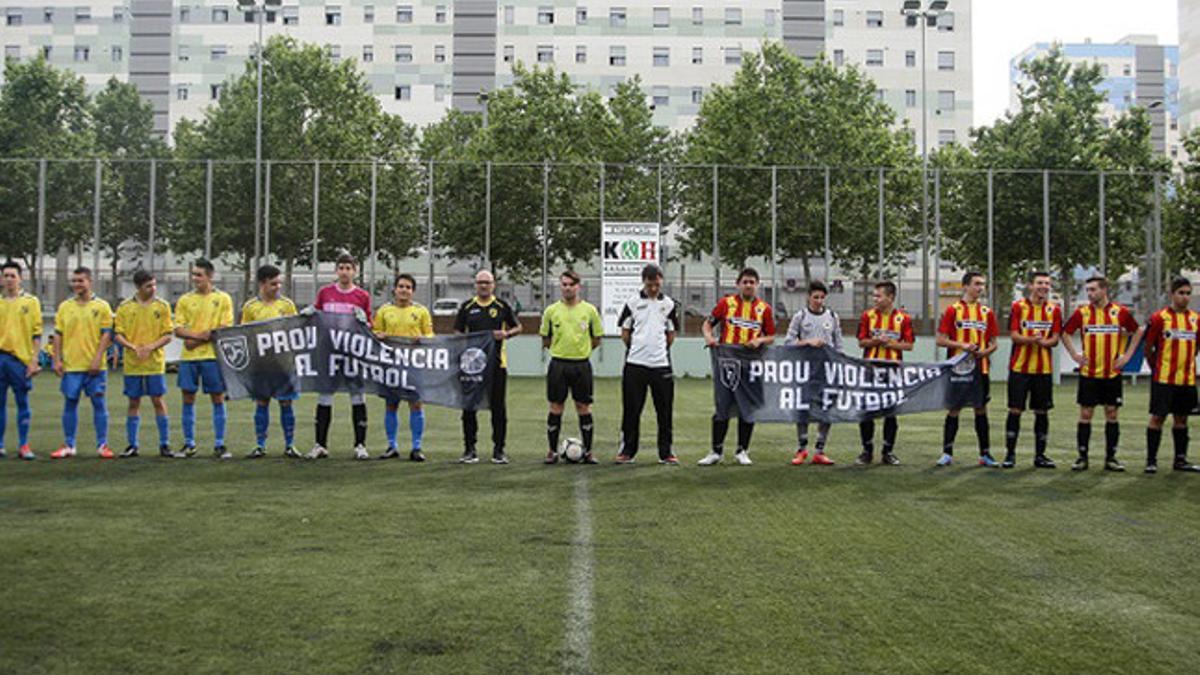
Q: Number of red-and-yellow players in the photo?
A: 6